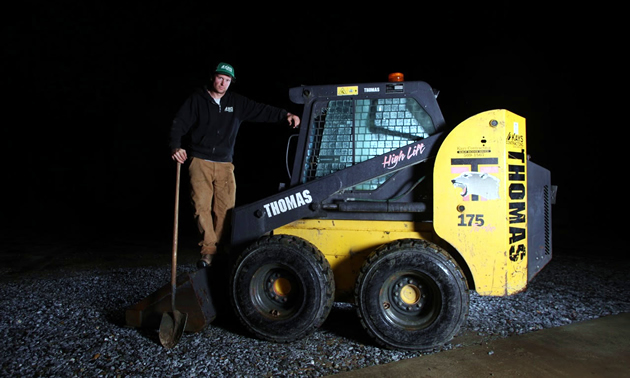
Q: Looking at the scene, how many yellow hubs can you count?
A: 2